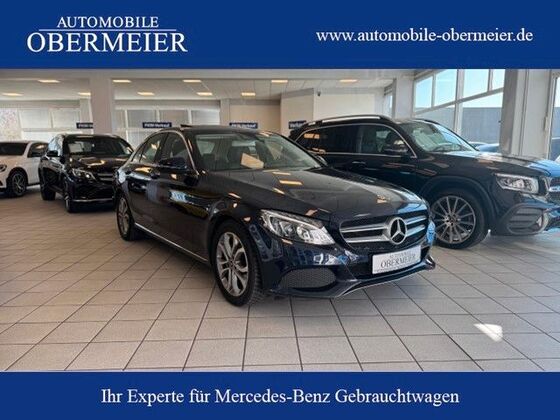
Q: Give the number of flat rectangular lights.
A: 10